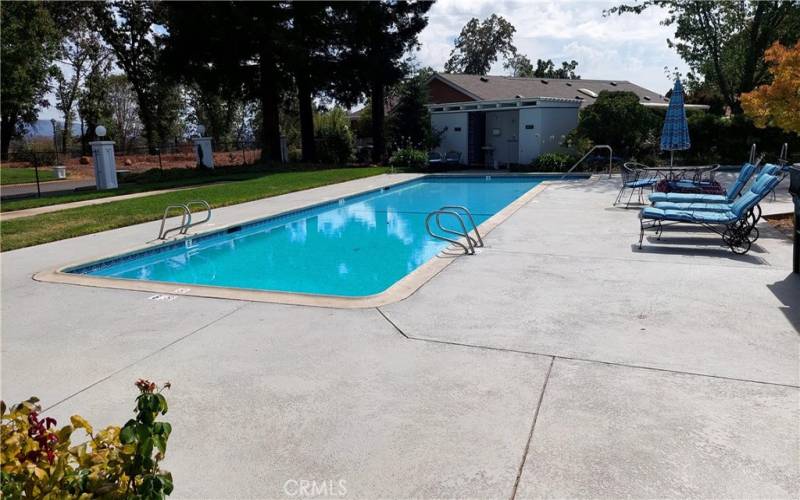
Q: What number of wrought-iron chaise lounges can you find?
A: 3